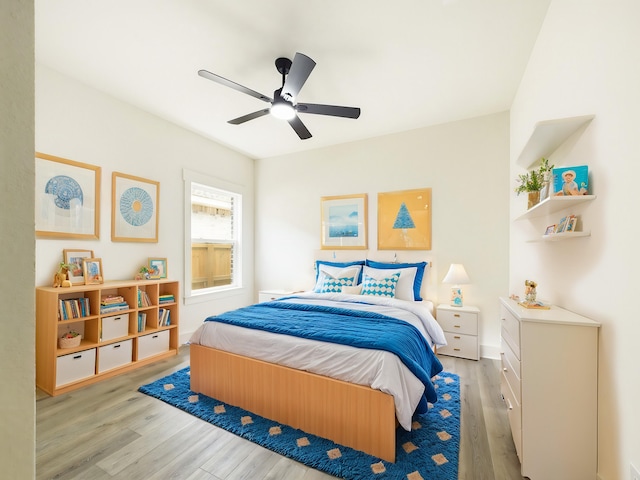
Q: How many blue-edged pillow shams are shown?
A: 2